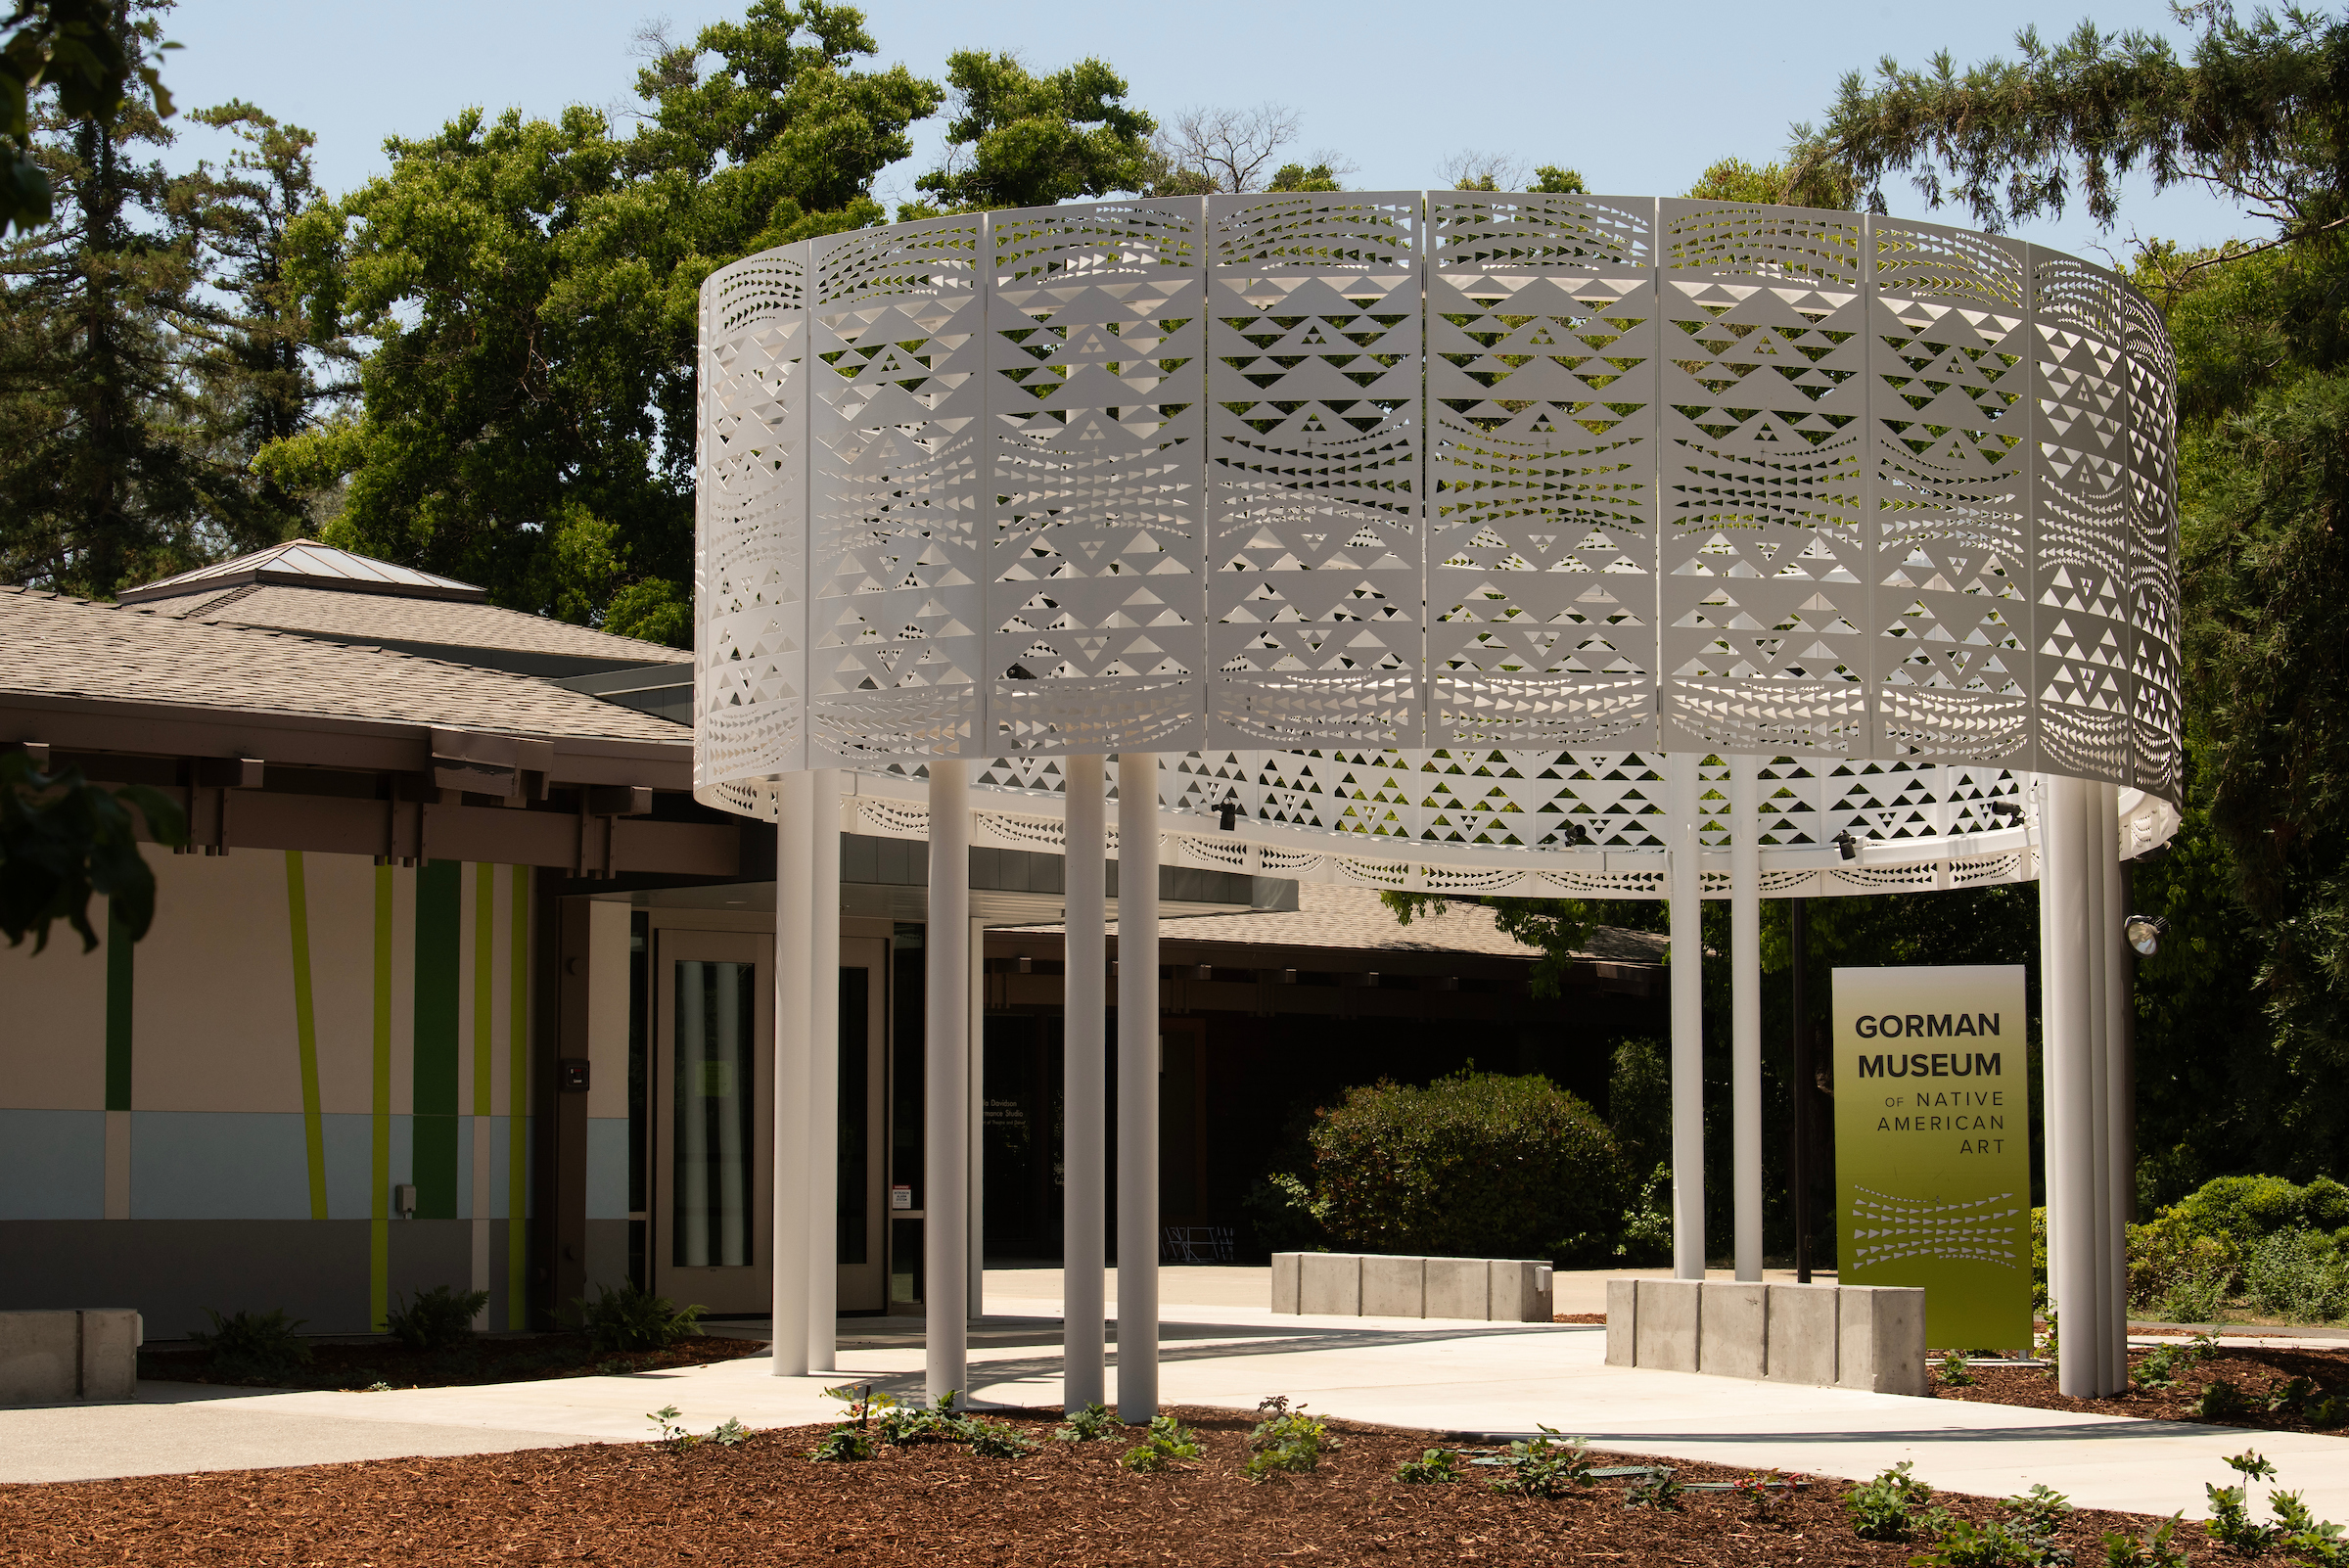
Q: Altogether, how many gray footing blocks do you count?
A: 3